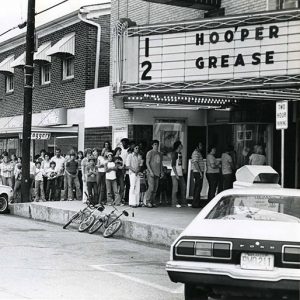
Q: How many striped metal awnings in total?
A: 4